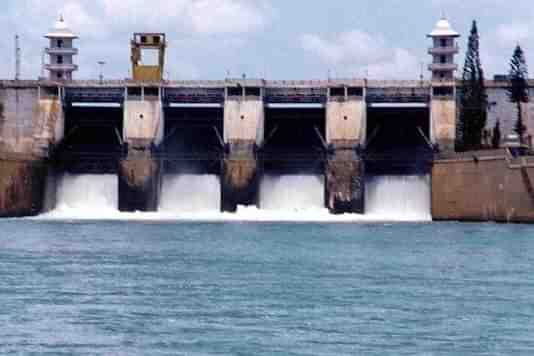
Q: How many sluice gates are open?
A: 4